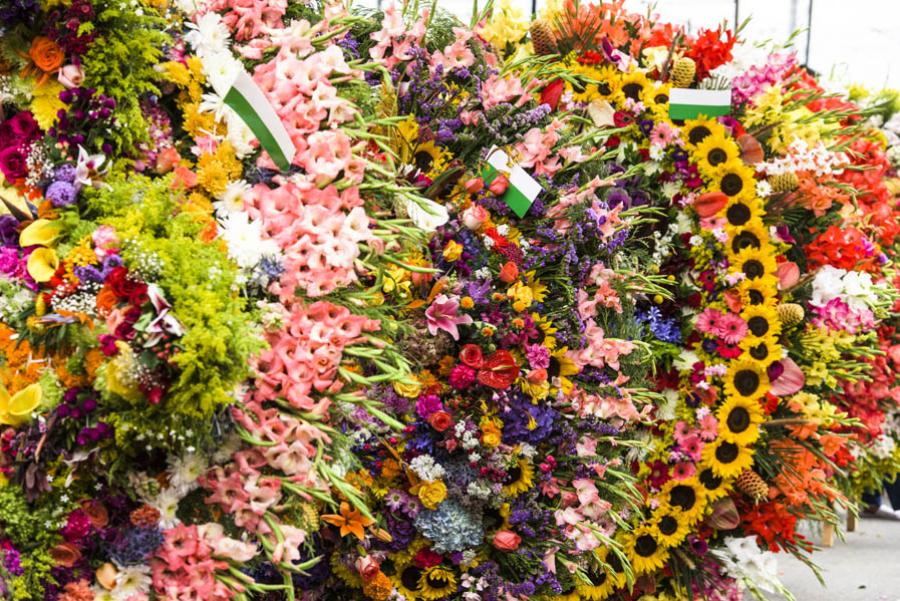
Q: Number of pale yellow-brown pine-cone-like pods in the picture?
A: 5